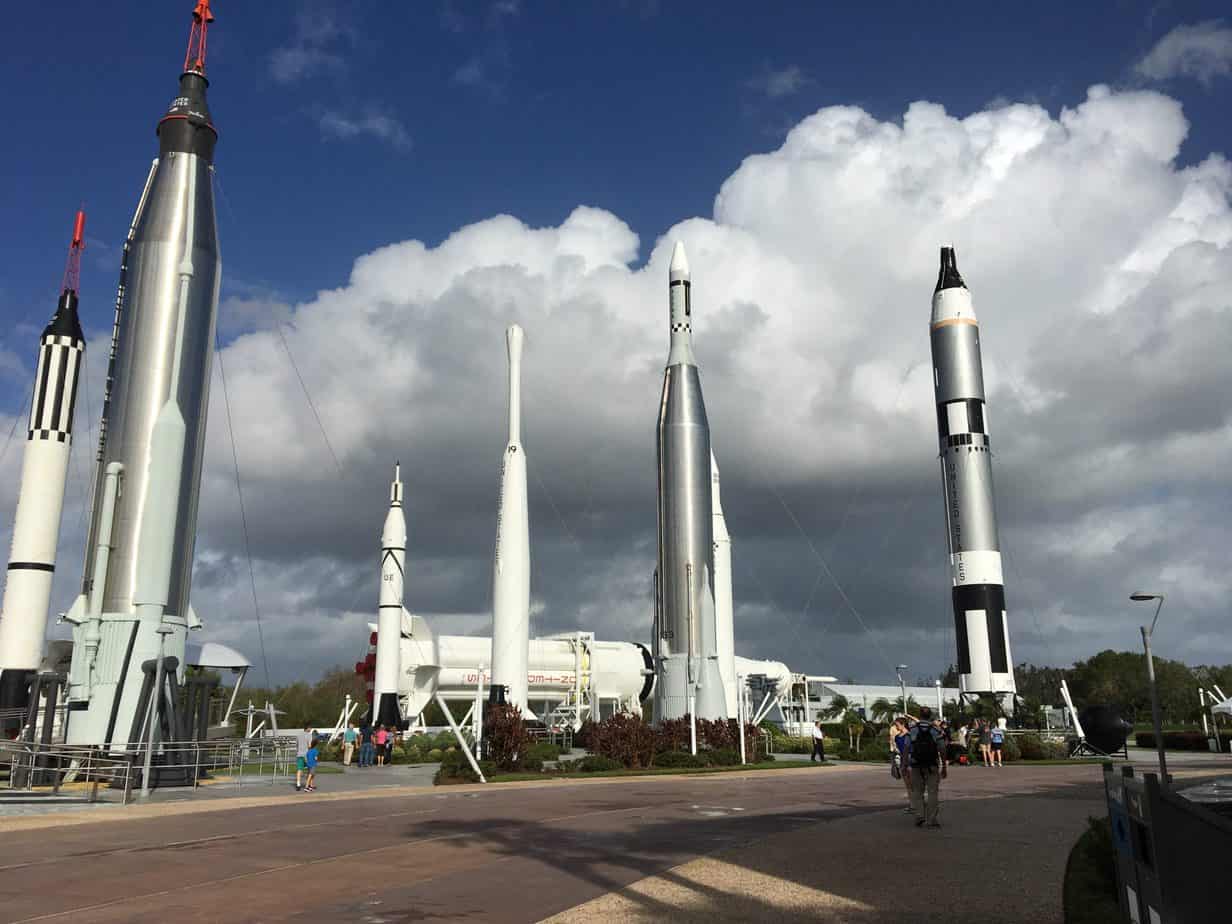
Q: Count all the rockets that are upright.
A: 7